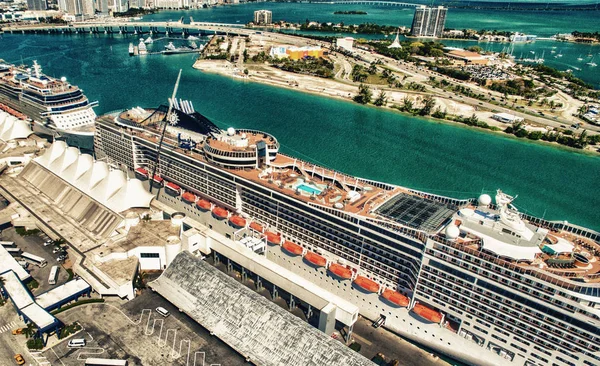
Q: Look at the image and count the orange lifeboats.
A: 15